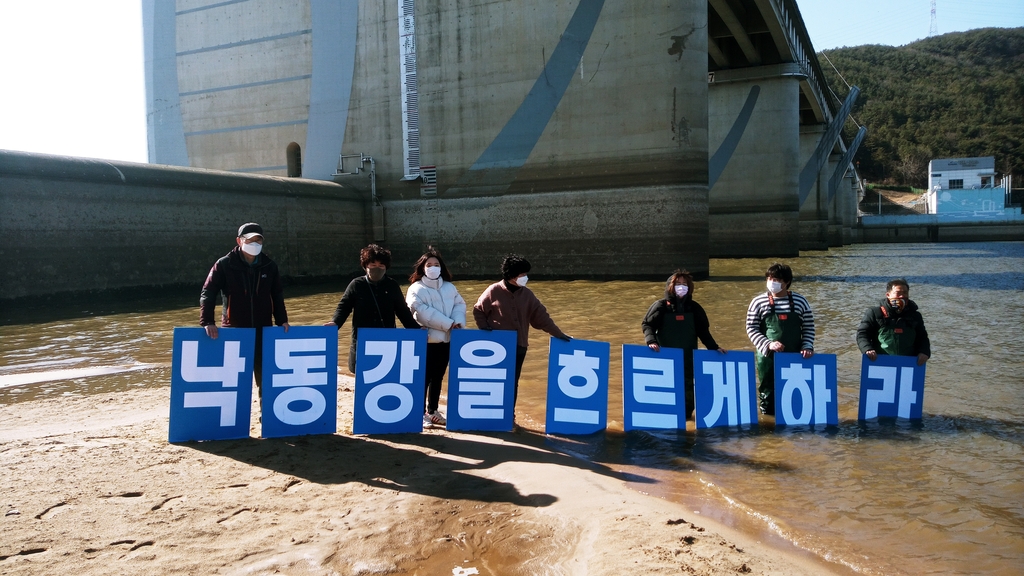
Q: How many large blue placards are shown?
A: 9